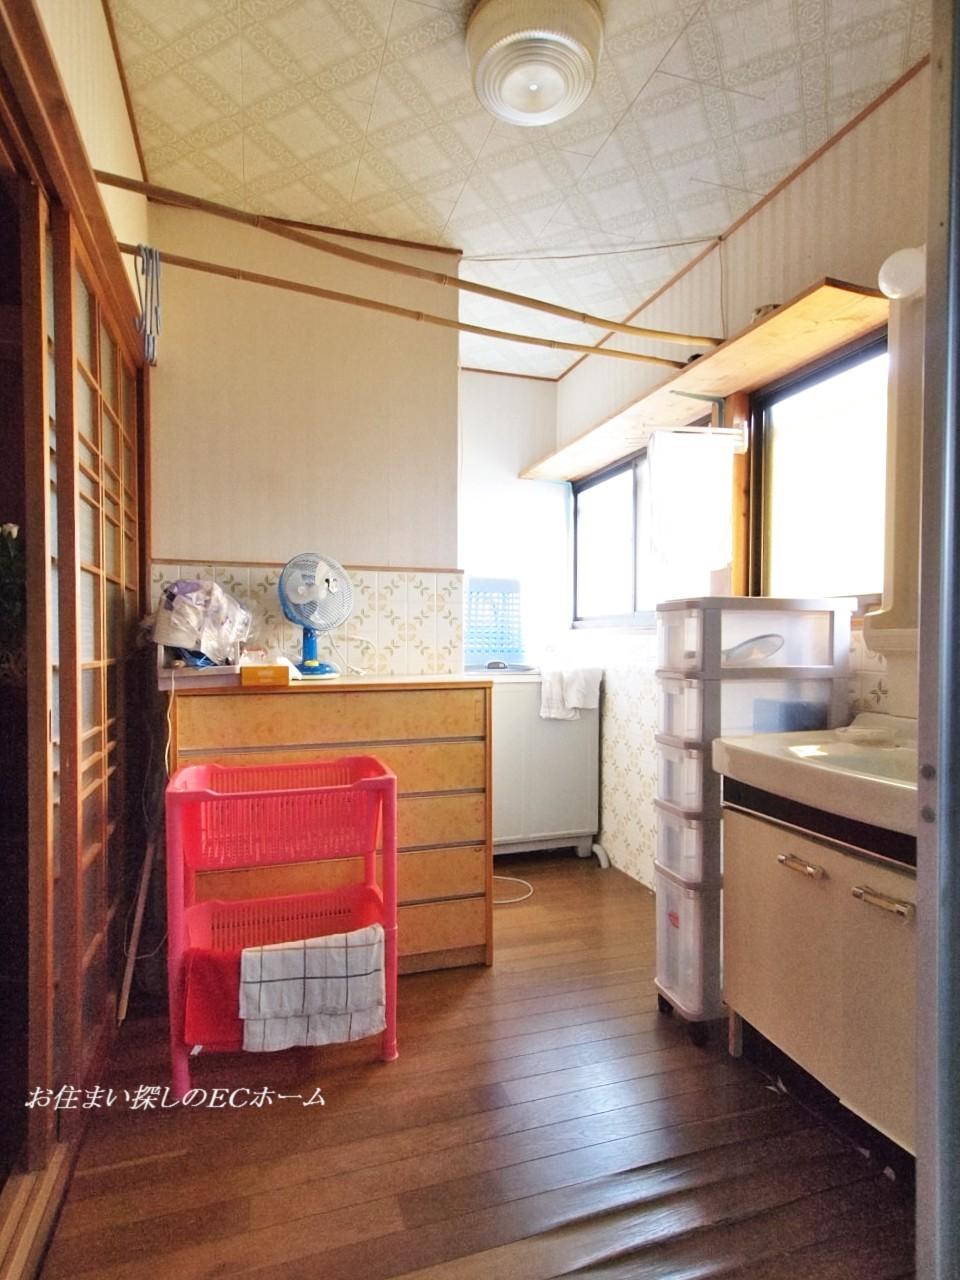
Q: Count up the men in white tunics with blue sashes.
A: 0